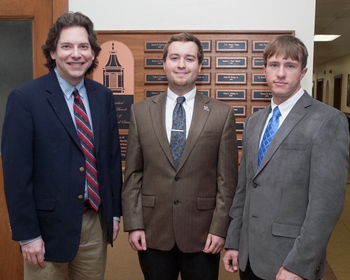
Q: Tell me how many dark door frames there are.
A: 2